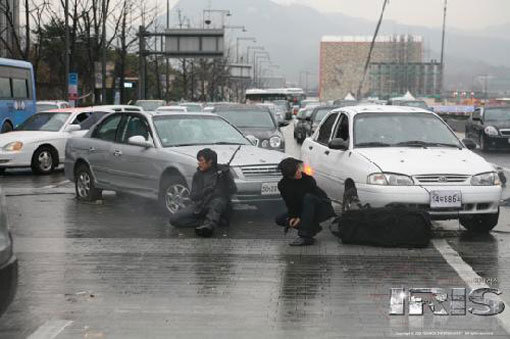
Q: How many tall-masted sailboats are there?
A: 0